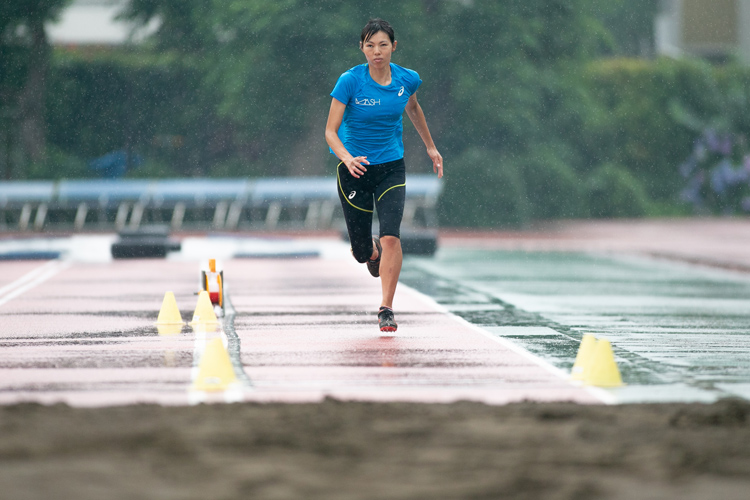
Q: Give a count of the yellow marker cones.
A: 5